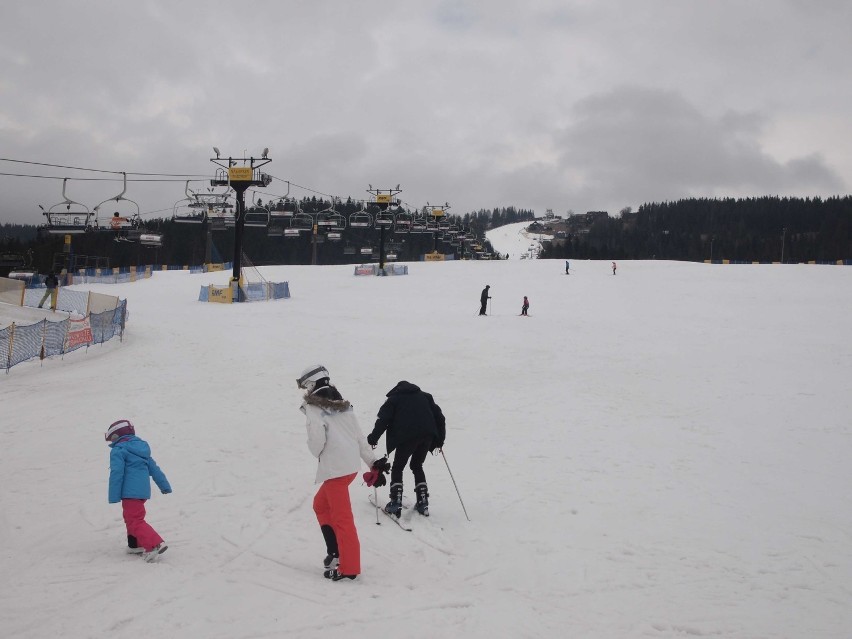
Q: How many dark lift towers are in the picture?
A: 3